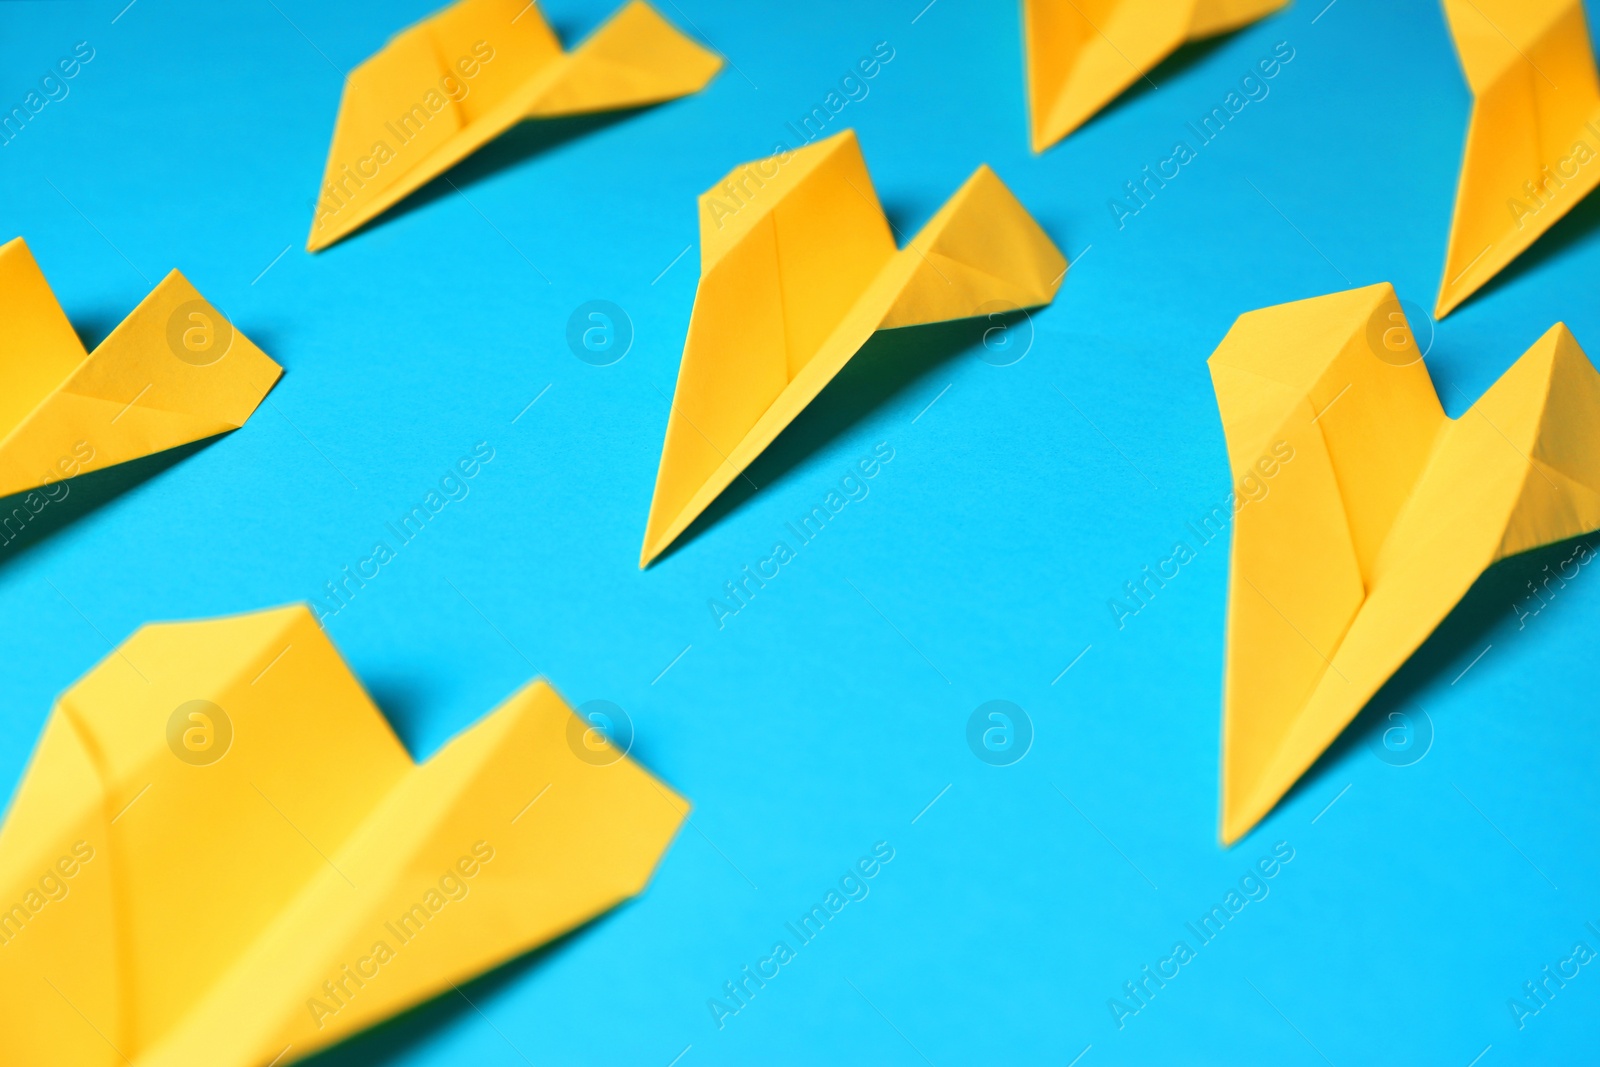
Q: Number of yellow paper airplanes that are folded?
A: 7